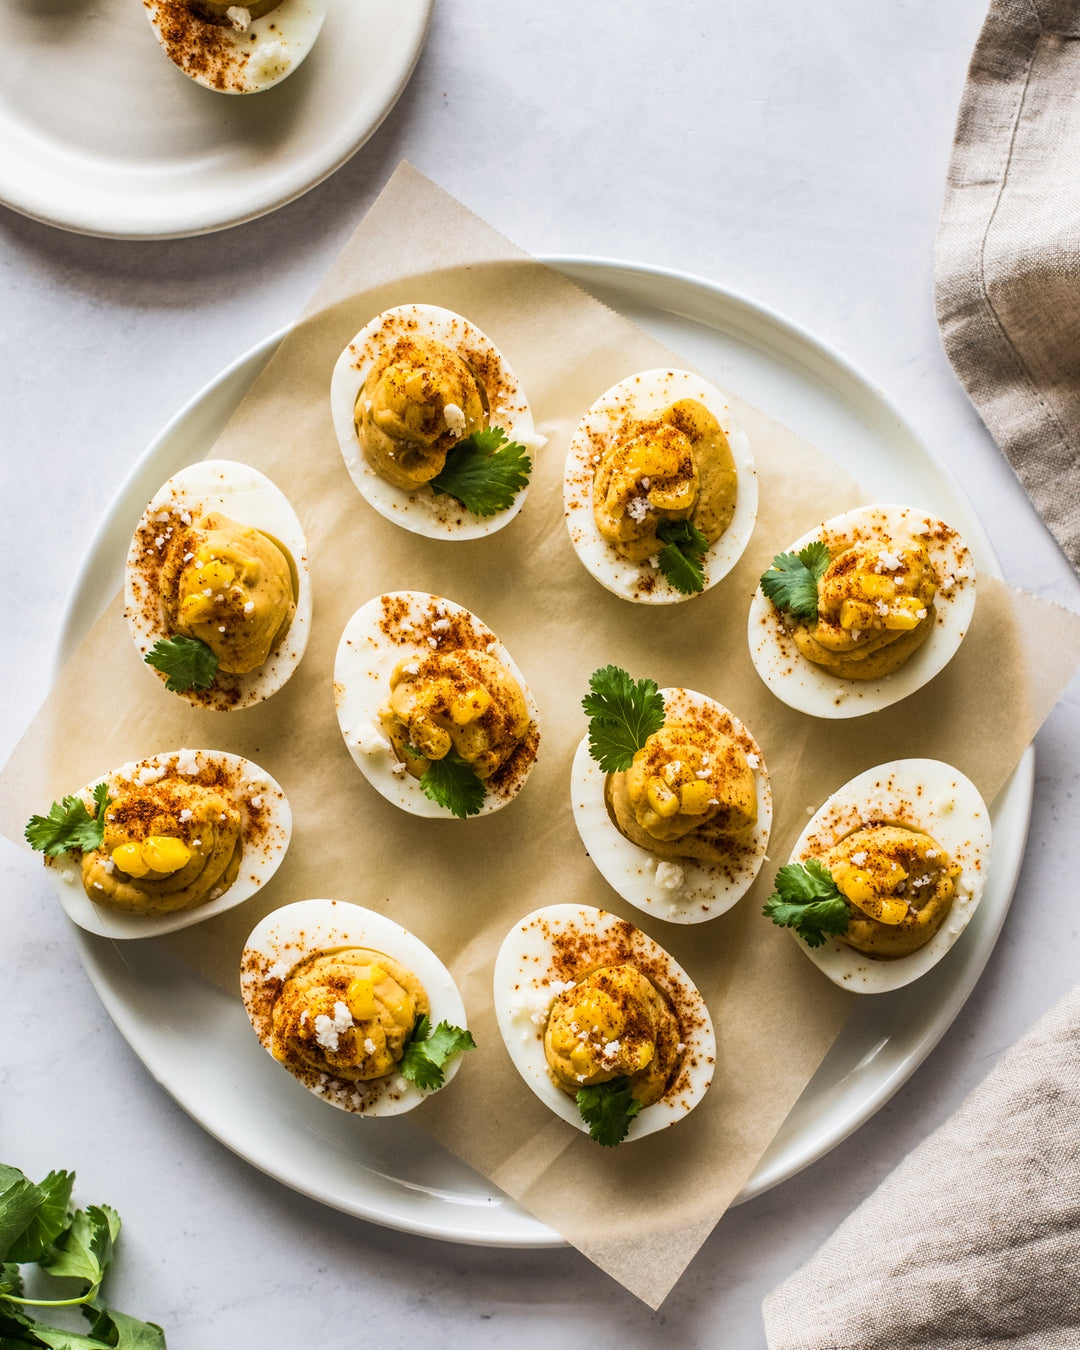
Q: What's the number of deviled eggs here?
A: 11